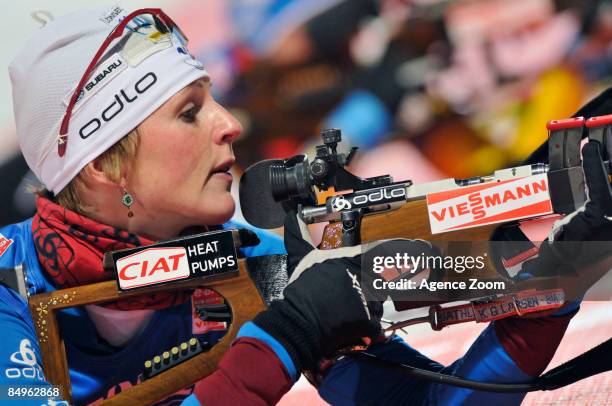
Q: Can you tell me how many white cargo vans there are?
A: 0